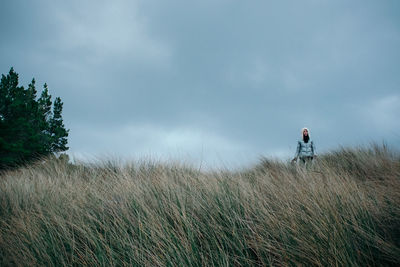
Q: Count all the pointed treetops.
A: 4